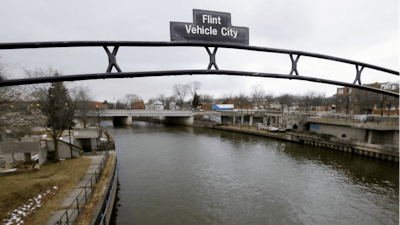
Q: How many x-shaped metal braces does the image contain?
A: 4